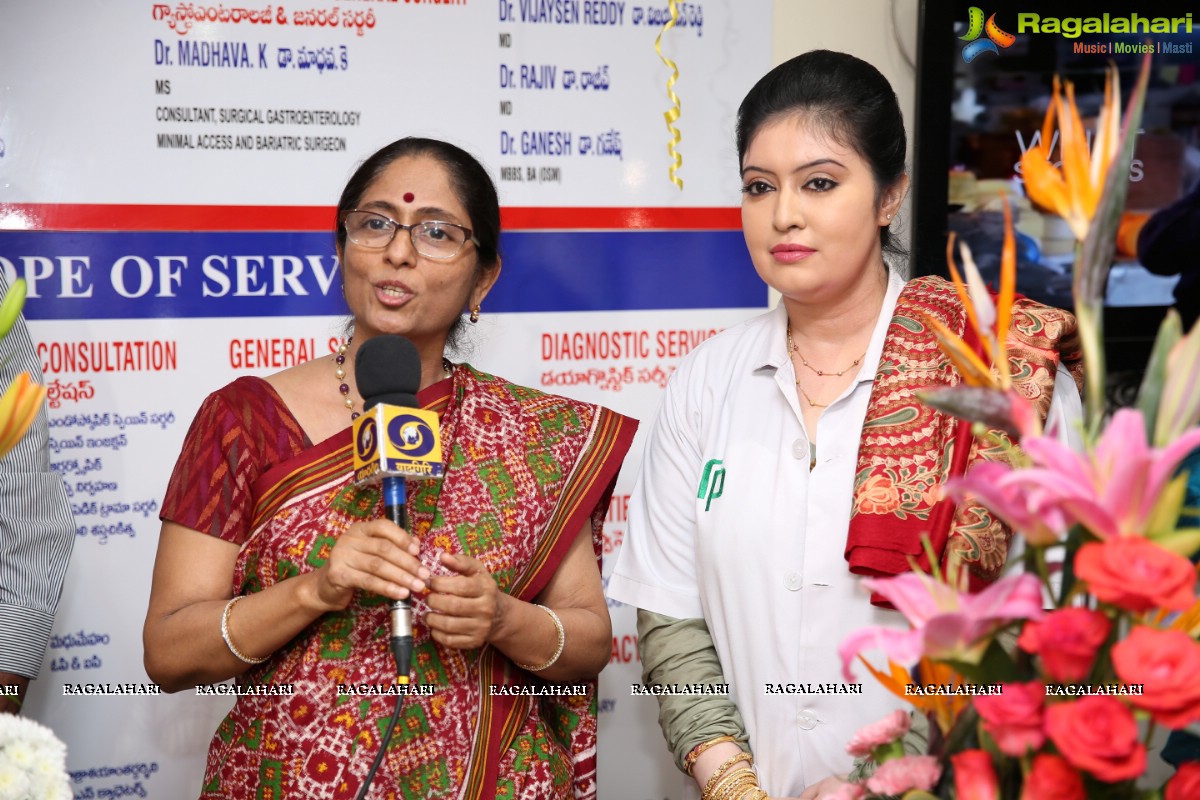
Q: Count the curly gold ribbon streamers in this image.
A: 1